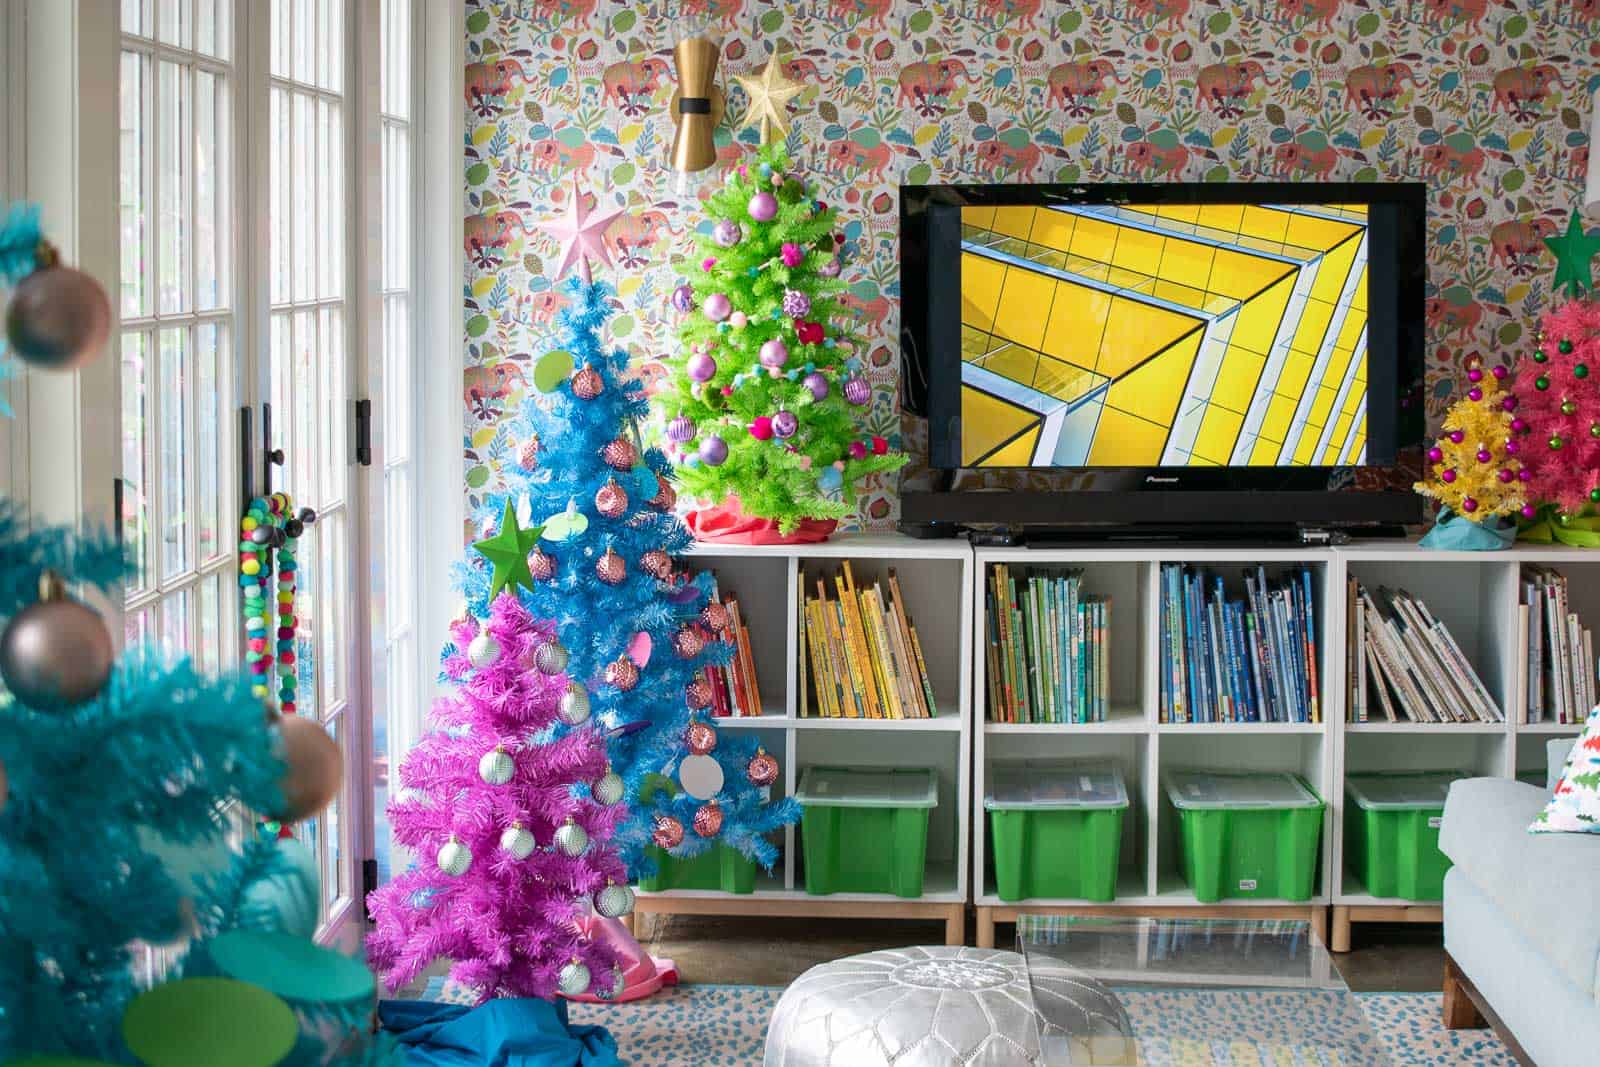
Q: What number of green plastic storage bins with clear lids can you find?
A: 5